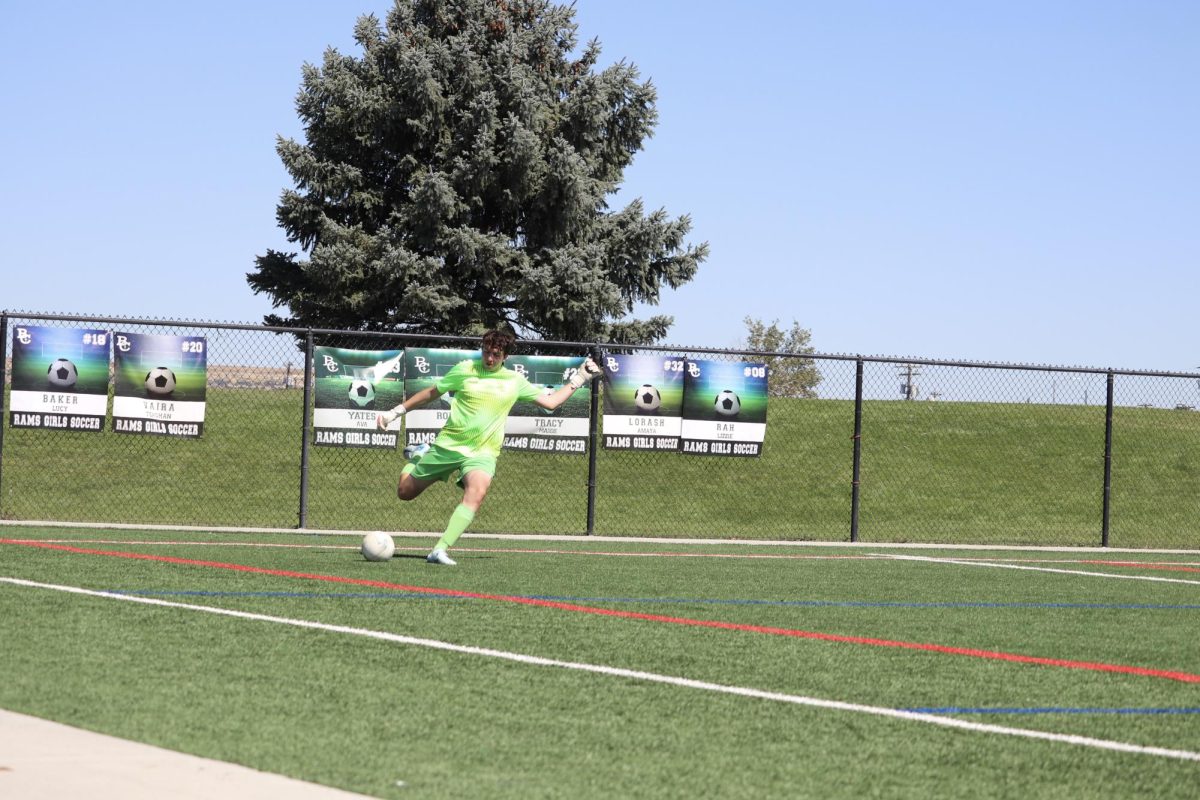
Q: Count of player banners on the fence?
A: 7